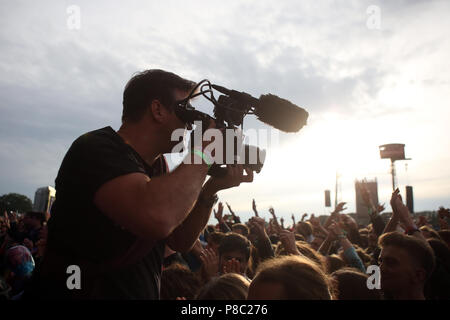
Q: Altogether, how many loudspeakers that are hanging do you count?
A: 2